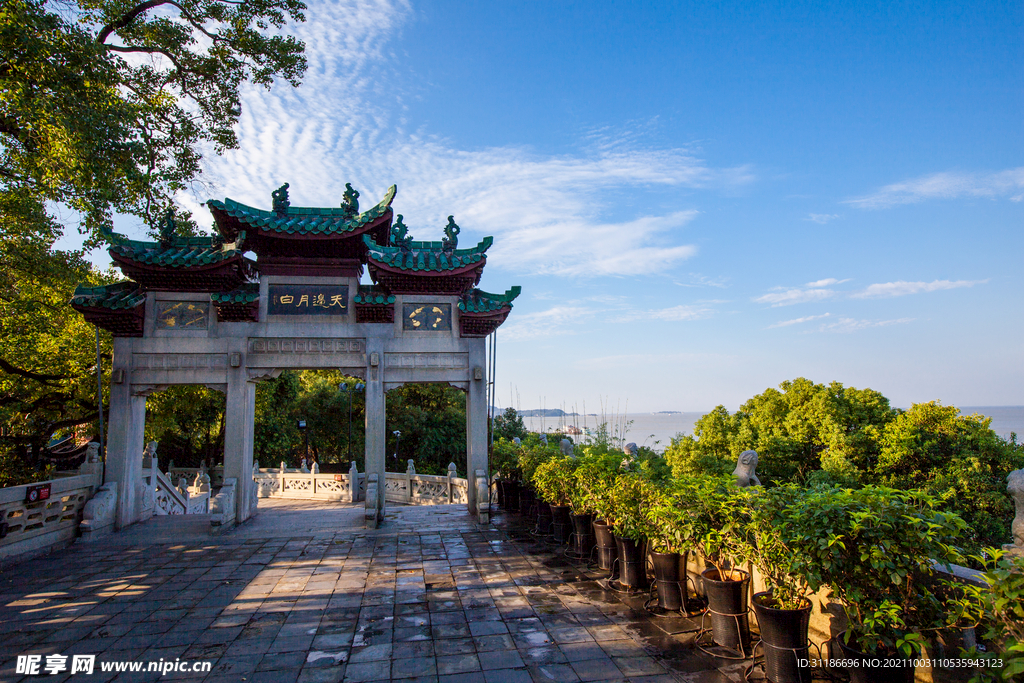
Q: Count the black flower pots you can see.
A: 12